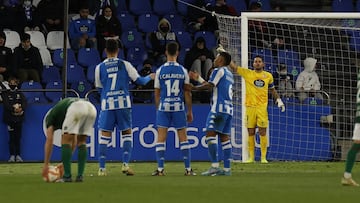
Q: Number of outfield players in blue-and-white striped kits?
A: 3